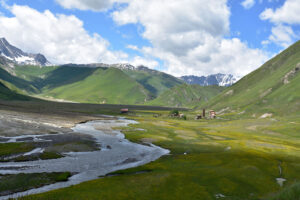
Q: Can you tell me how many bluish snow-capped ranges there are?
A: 2